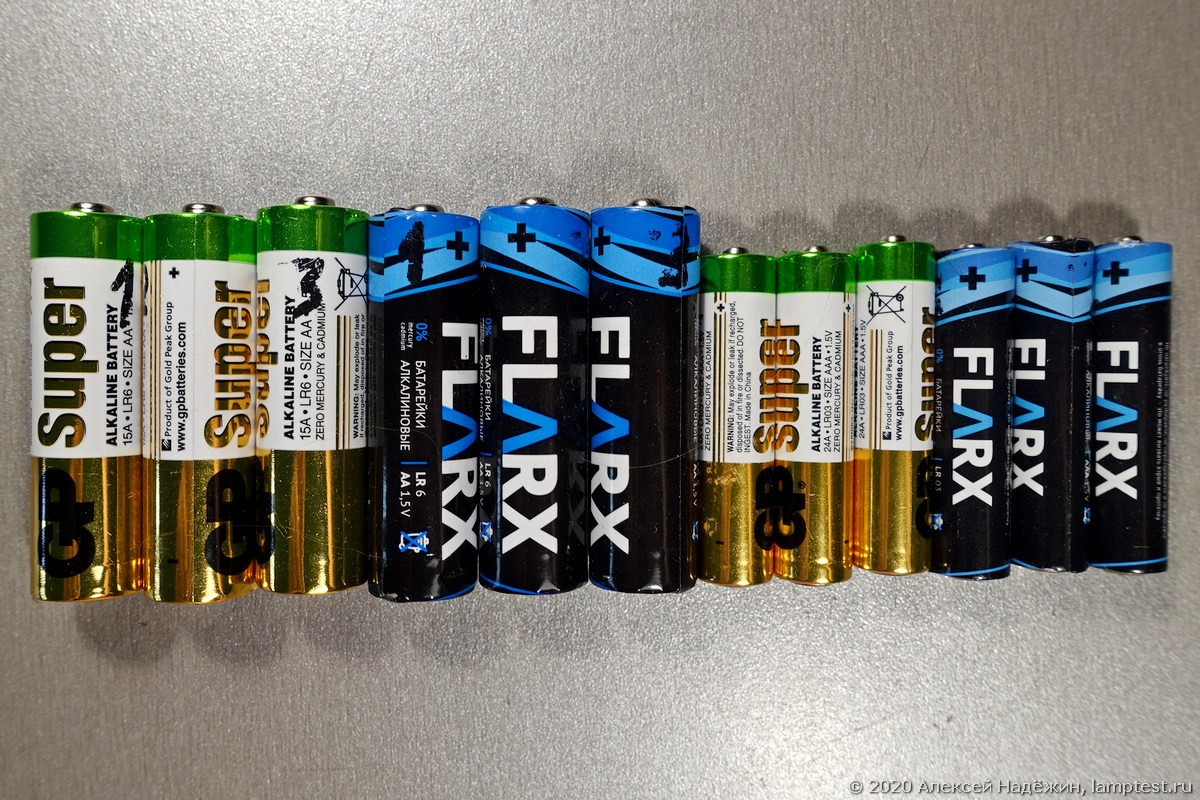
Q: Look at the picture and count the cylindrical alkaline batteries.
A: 12